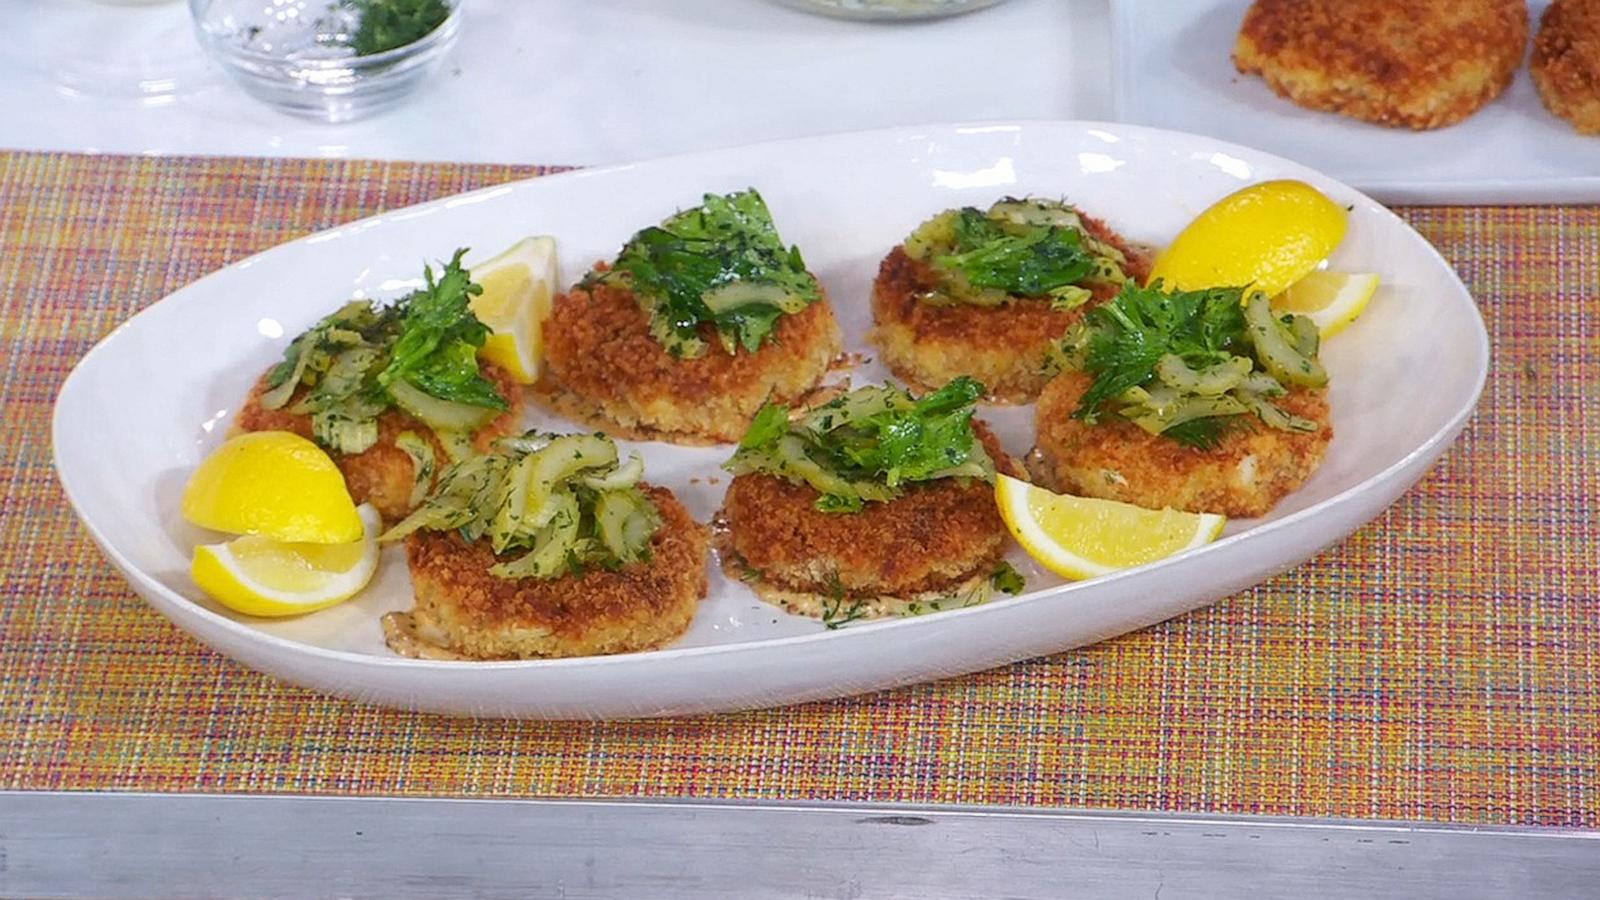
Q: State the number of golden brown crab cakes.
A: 8